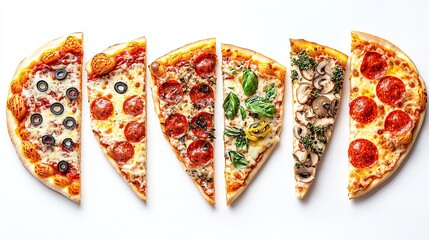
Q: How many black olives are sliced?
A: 10